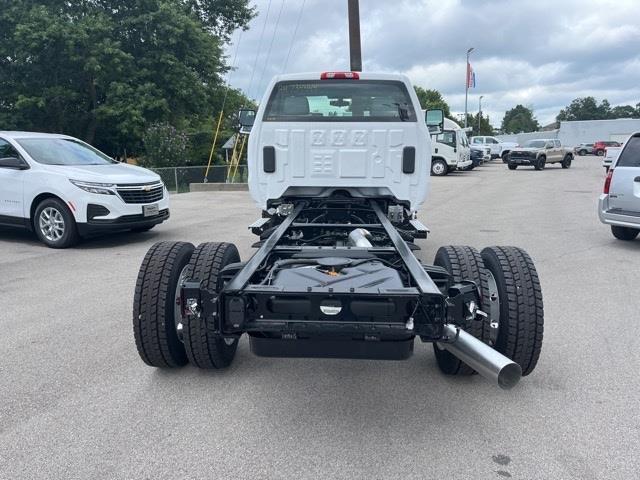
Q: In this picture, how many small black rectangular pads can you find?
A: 2